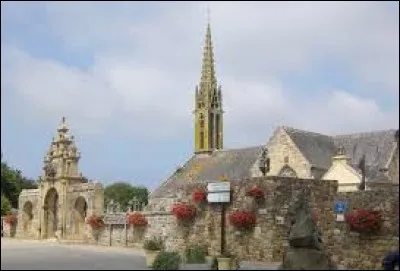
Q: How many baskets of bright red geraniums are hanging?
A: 8